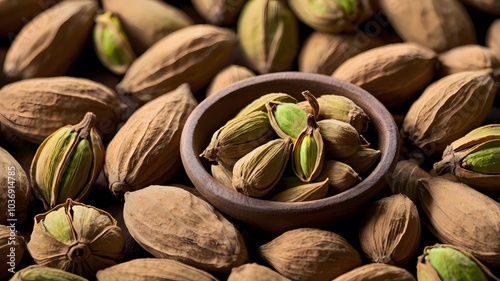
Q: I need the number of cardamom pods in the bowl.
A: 11